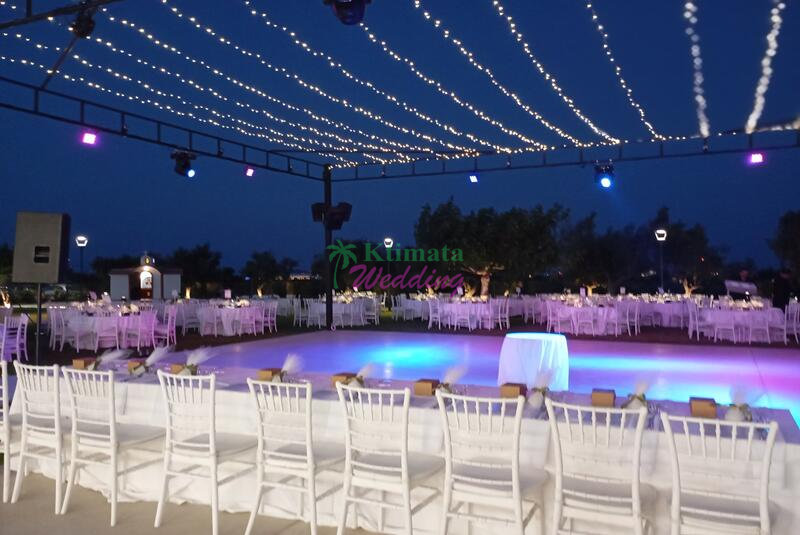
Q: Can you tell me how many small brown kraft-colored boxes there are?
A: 9